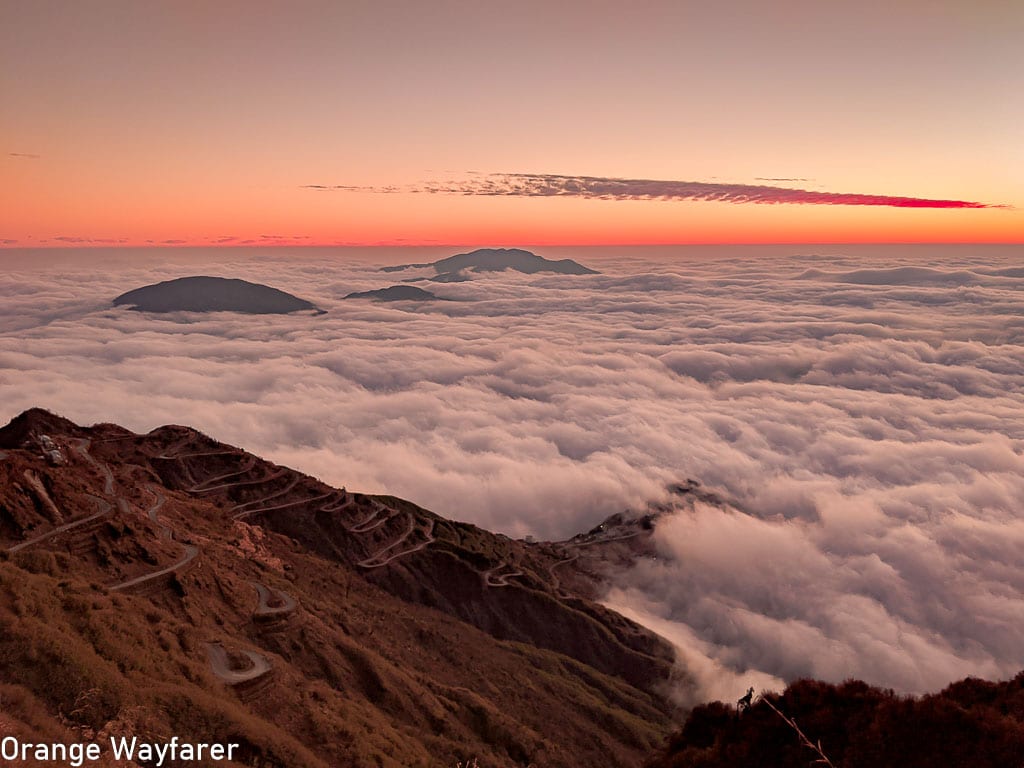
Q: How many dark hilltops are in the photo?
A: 3